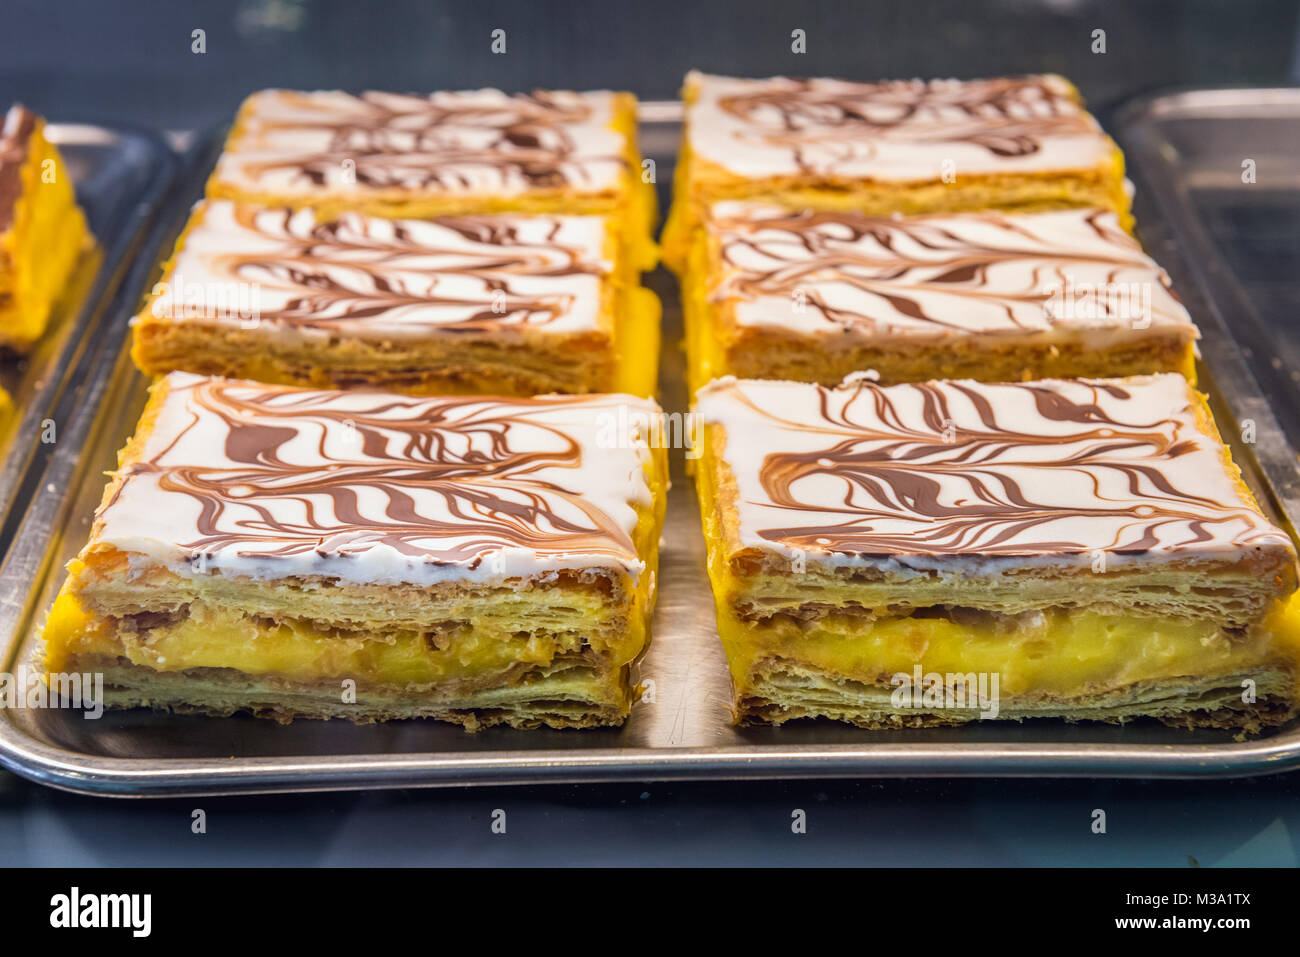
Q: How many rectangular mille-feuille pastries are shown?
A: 6